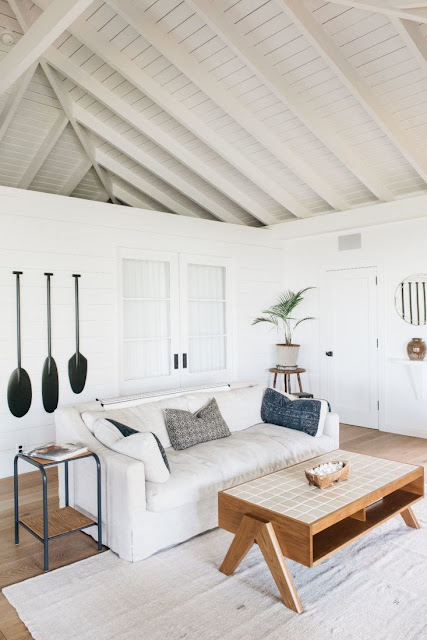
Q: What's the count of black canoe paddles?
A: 3